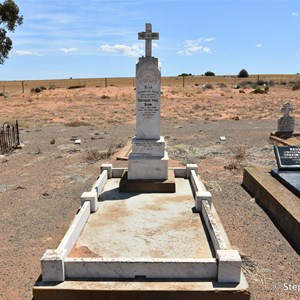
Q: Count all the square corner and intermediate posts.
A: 6